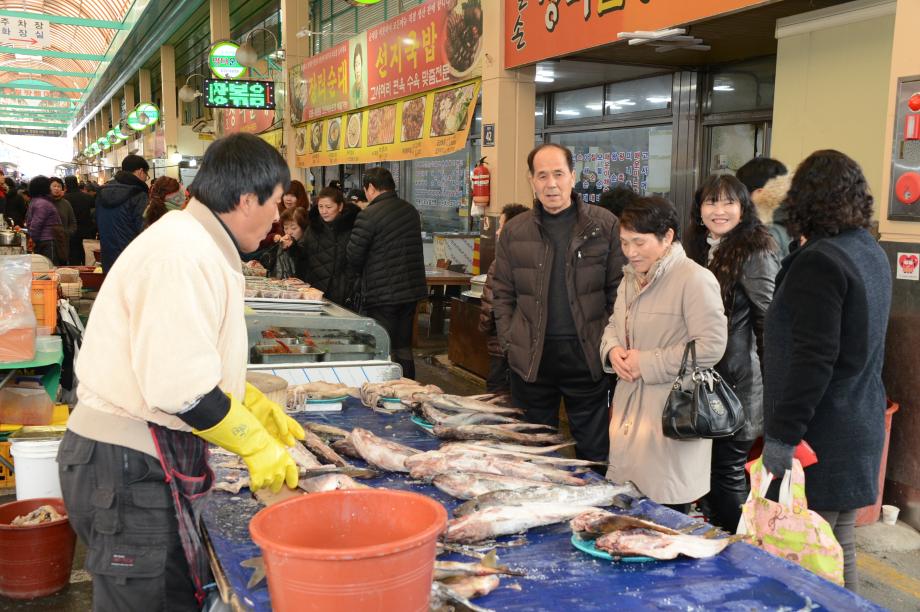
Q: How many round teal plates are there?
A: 4